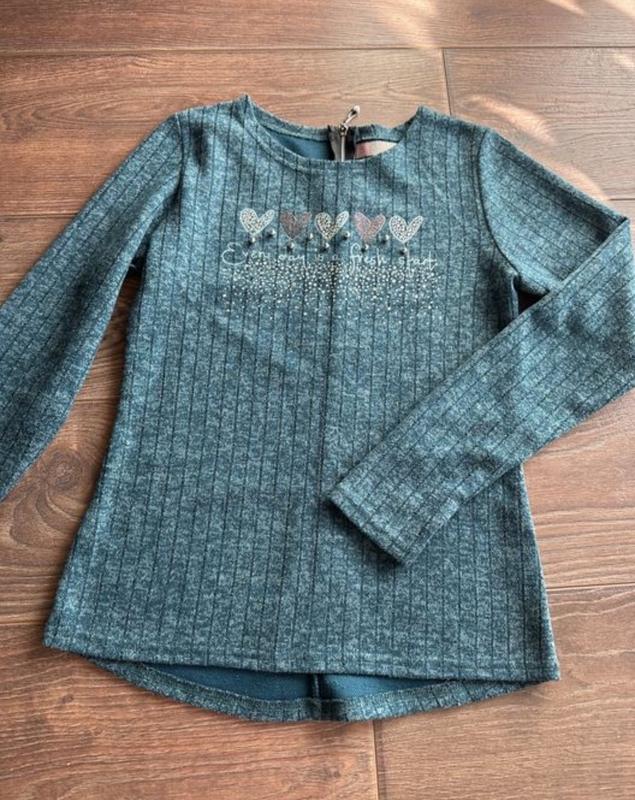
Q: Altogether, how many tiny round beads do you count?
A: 9